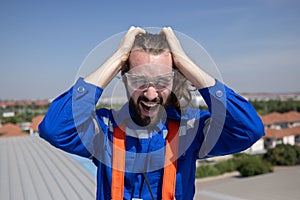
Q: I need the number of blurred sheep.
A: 0